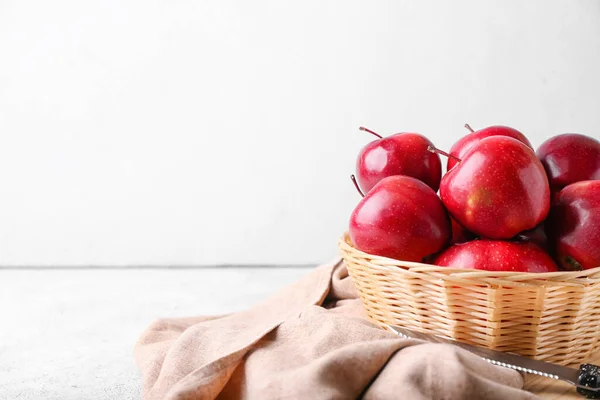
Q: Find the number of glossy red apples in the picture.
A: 7